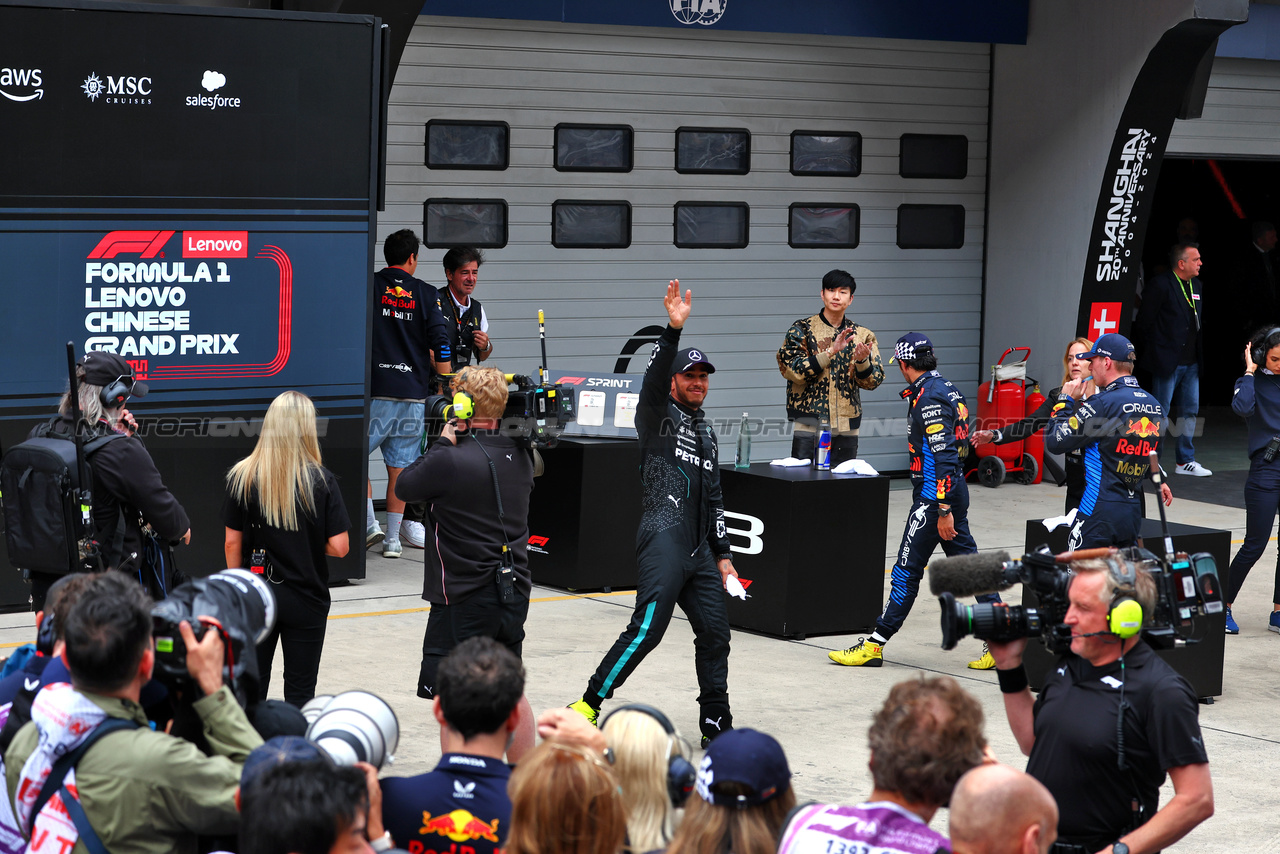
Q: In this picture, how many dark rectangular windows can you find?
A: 10